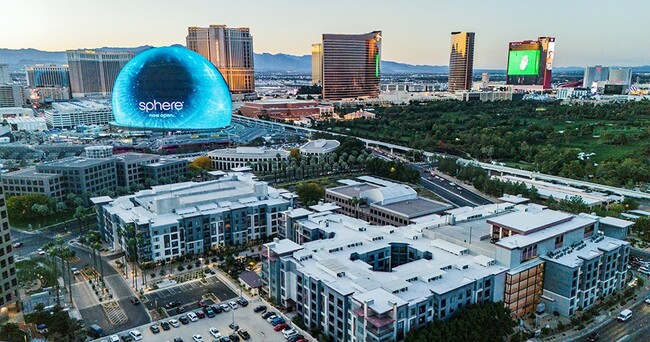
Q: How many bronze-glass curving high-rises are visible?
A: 2